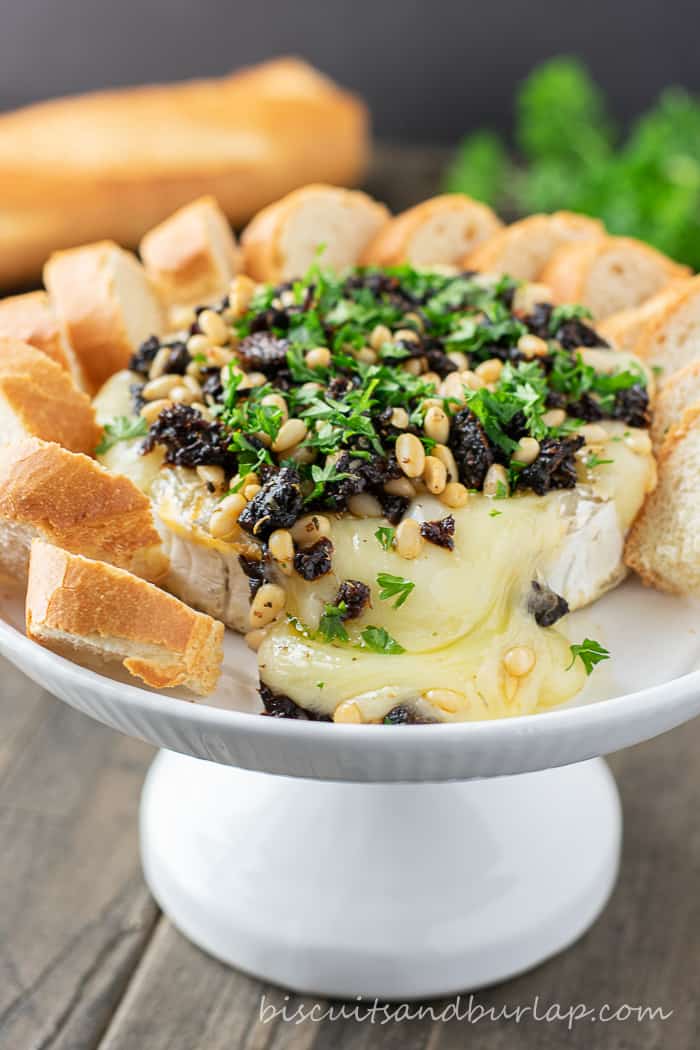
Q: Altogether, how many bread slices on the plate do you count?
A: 13